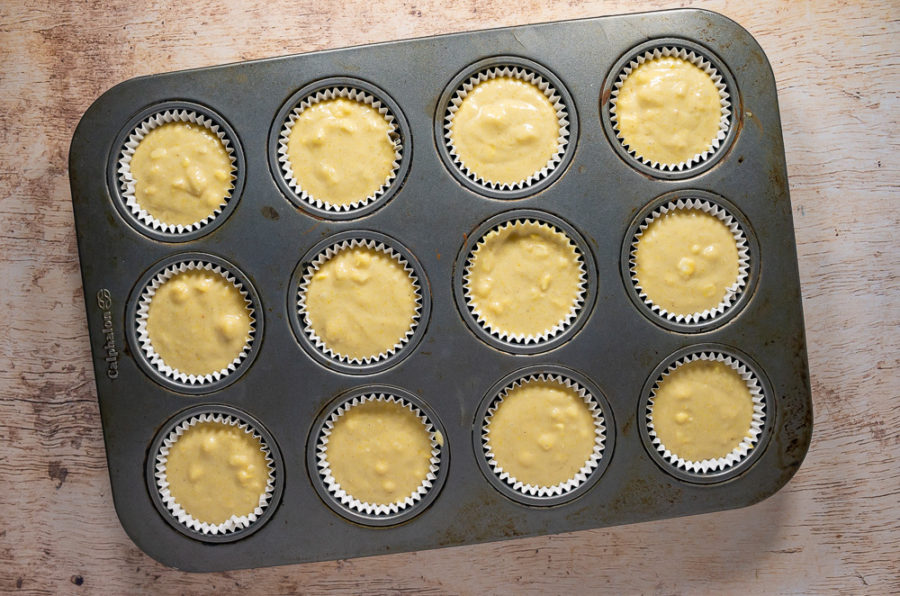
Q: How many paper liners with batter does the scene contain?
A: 12